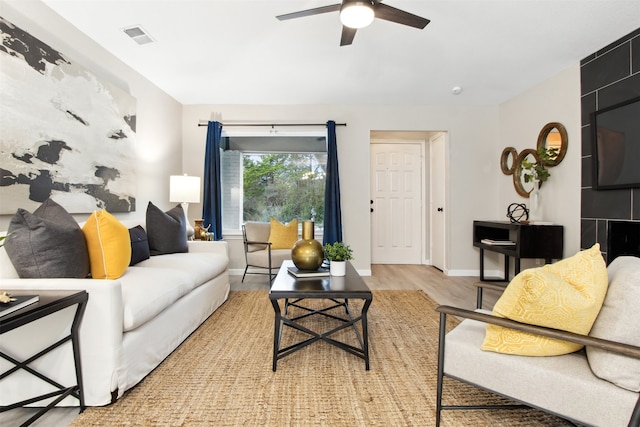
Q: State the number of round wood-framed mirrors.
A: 3